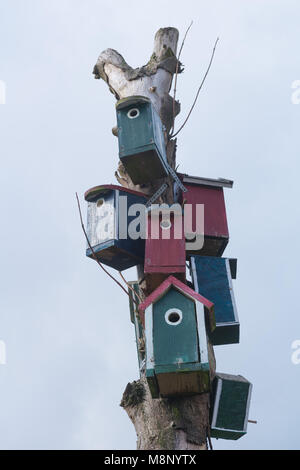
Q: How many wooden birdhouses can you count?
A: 8